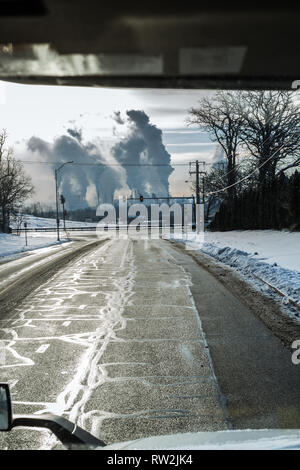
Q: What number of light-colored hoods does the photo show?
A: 1